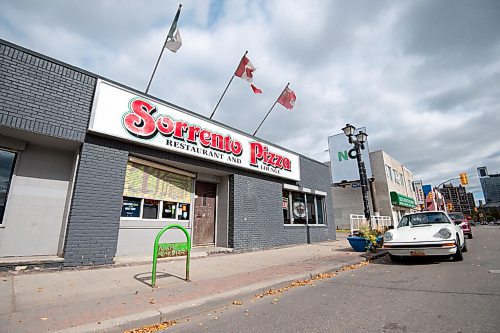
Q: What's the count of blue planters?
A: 1